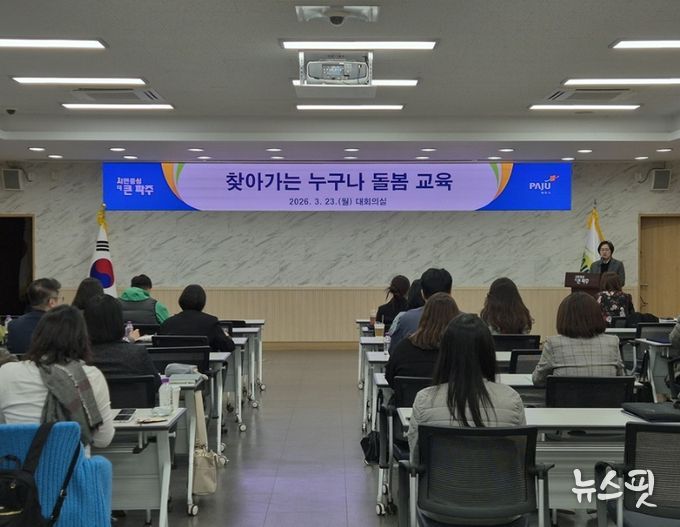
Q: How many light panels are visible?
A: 9